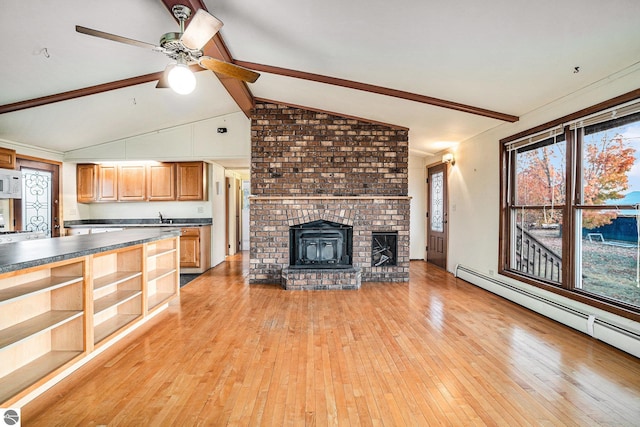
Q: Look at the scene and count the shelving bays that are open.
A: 3